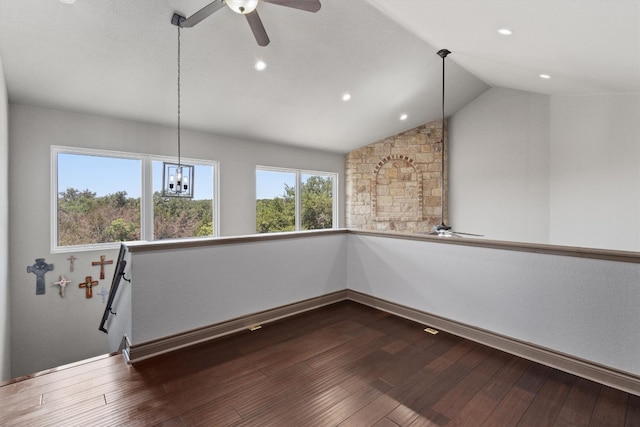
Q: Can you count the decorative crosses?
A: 6